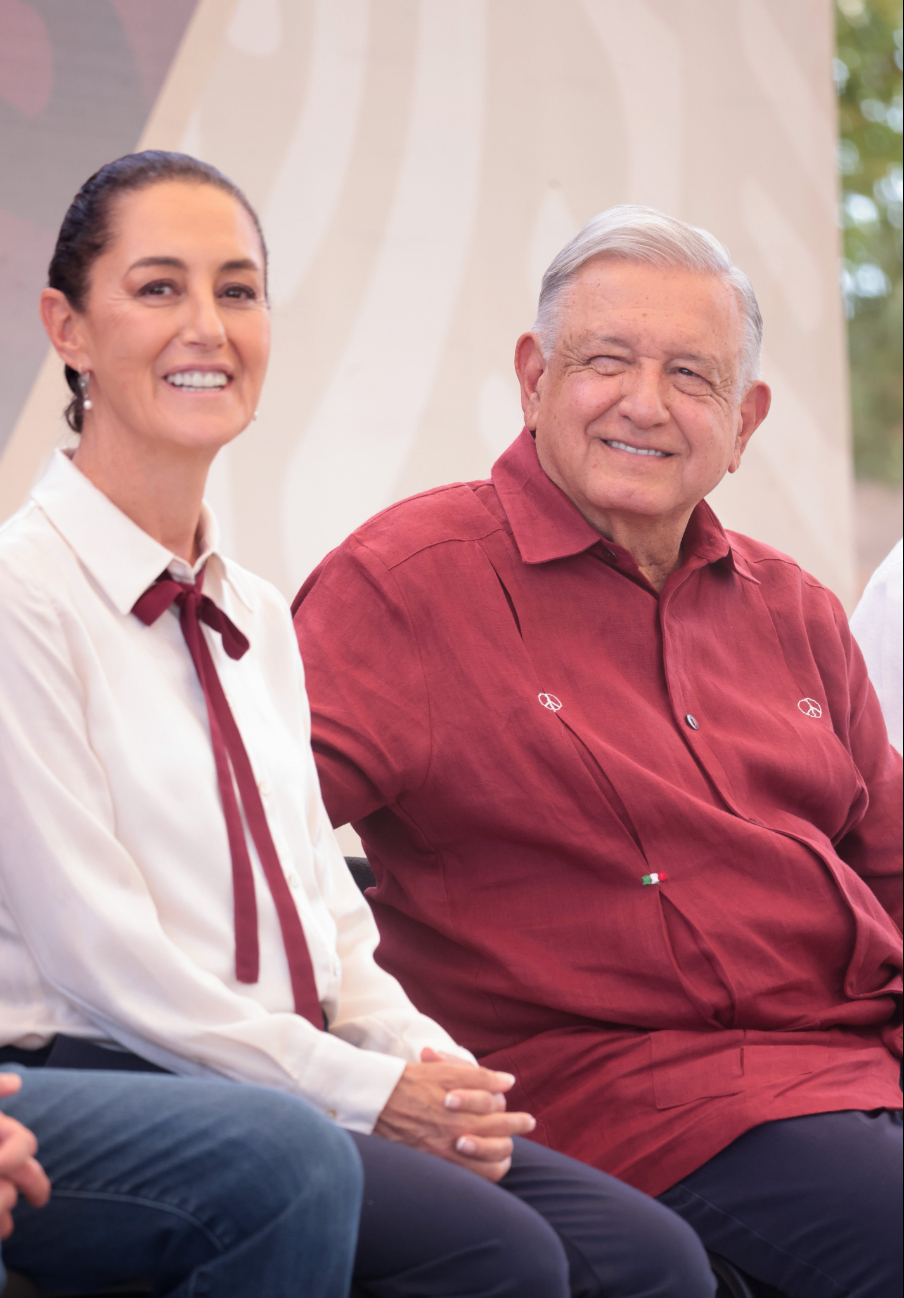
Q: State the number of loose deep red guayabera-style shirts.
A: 1